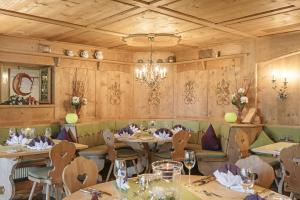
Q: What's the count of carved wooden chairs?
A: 7